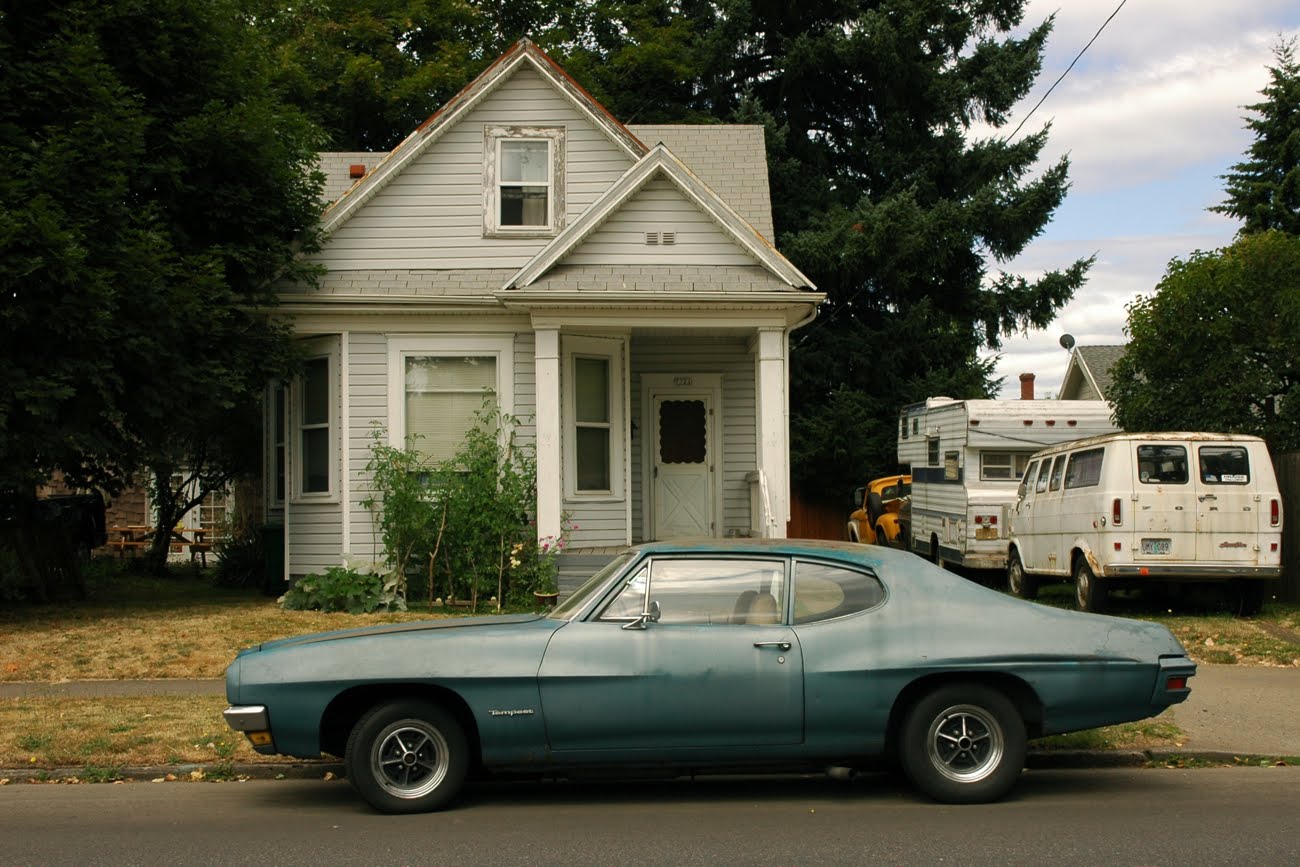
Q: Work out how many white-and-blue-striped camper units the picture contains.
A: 1